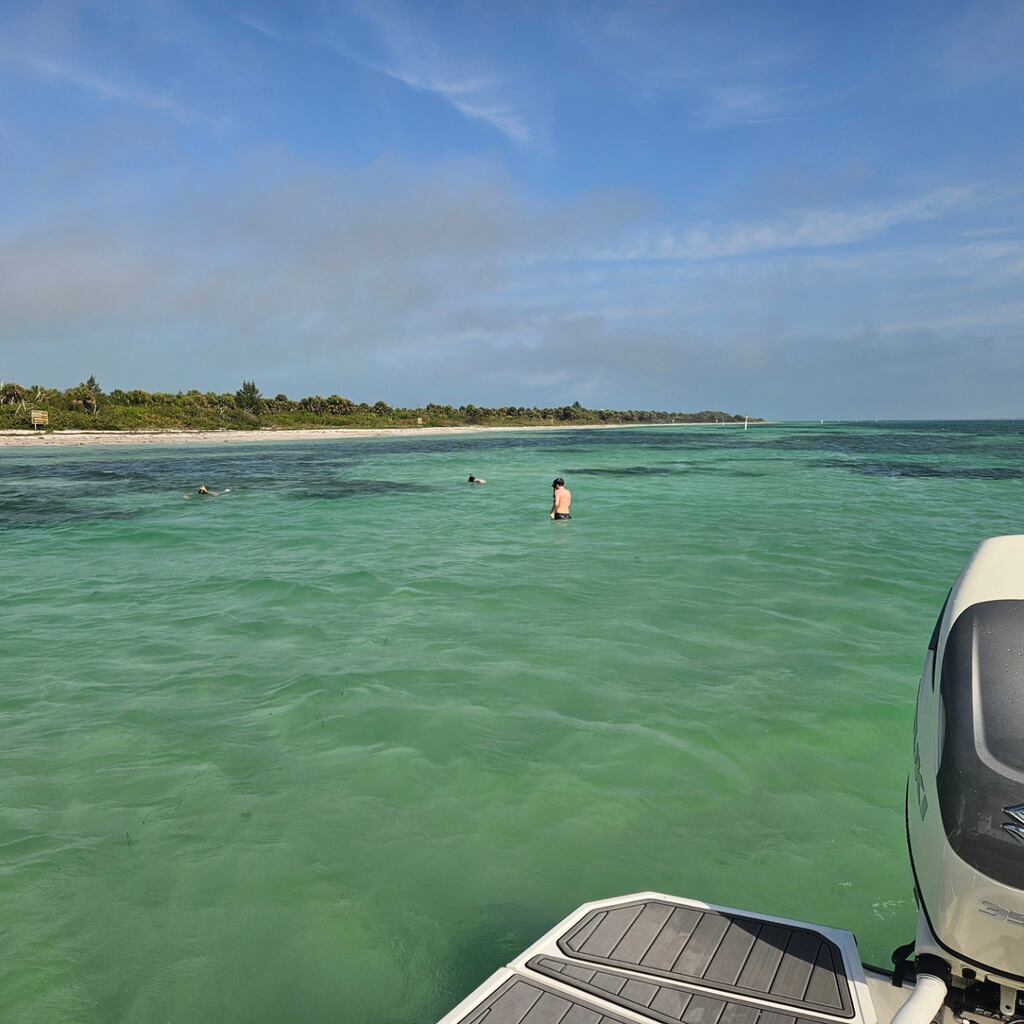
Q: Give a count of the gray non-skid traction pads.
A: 3